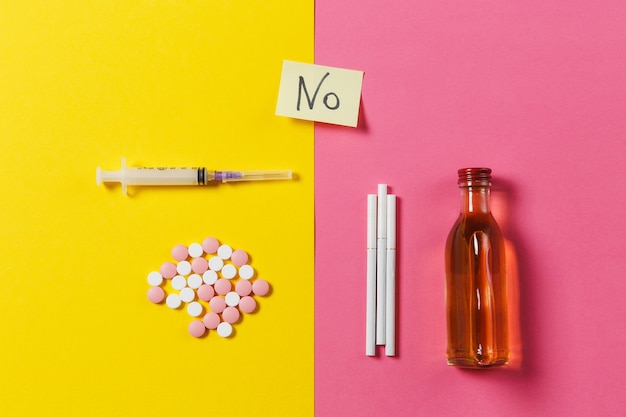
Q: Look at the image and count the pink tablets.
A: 15